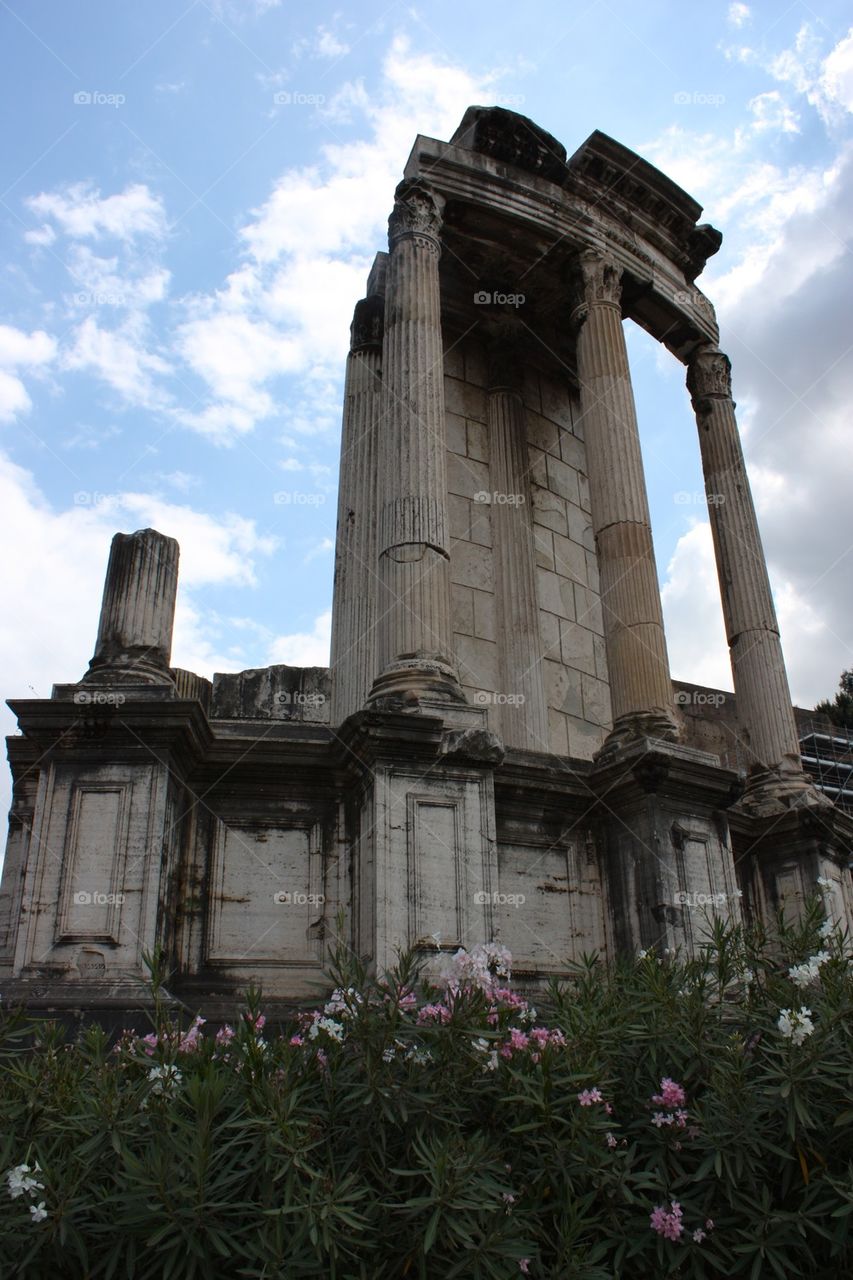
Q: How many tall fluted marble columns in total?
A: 5